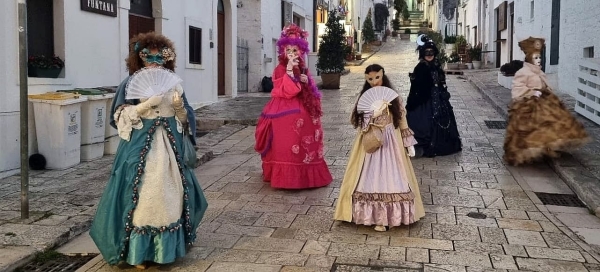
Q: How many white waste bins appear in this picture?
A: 3